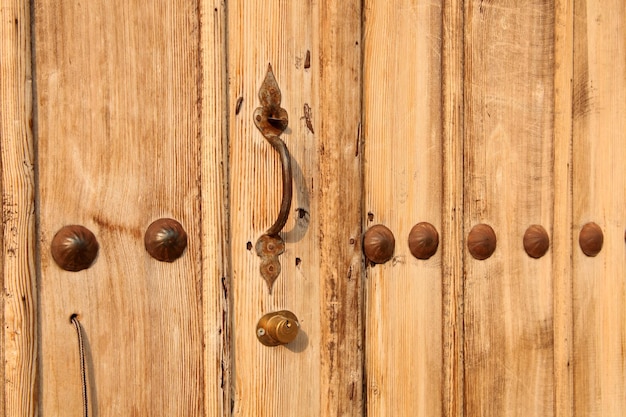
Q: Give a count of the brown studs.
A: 7